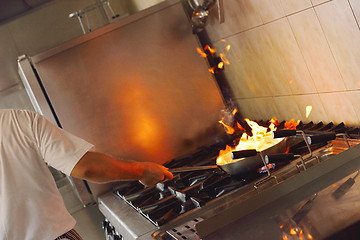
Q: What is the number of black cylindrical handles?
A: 4